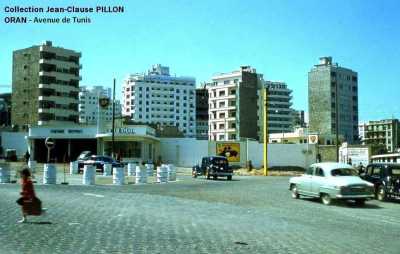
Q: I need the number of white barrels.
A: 12